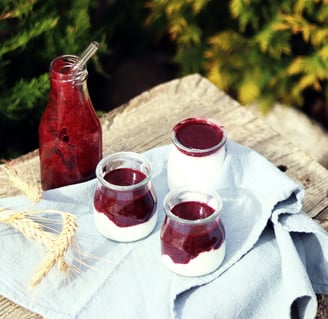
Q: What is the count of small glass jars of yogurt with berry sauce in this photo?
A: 3